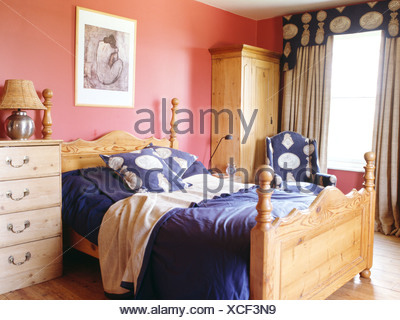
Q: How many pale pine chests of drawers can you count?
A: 1